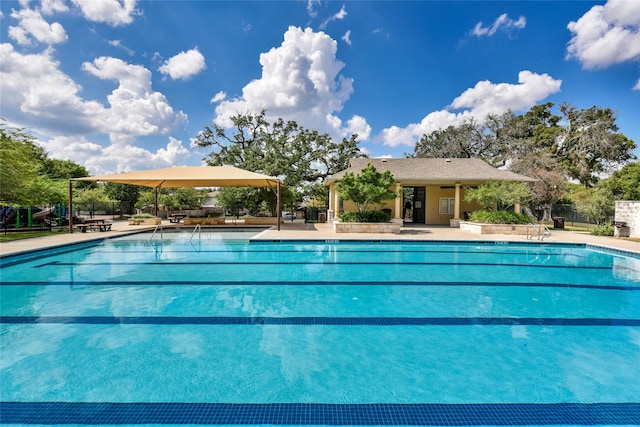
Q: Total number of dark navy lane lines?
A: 5